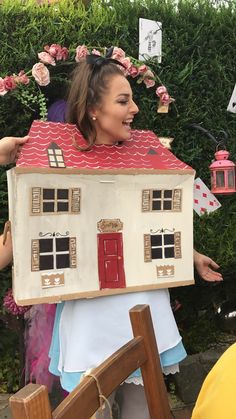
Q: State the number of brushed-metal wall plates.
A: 0